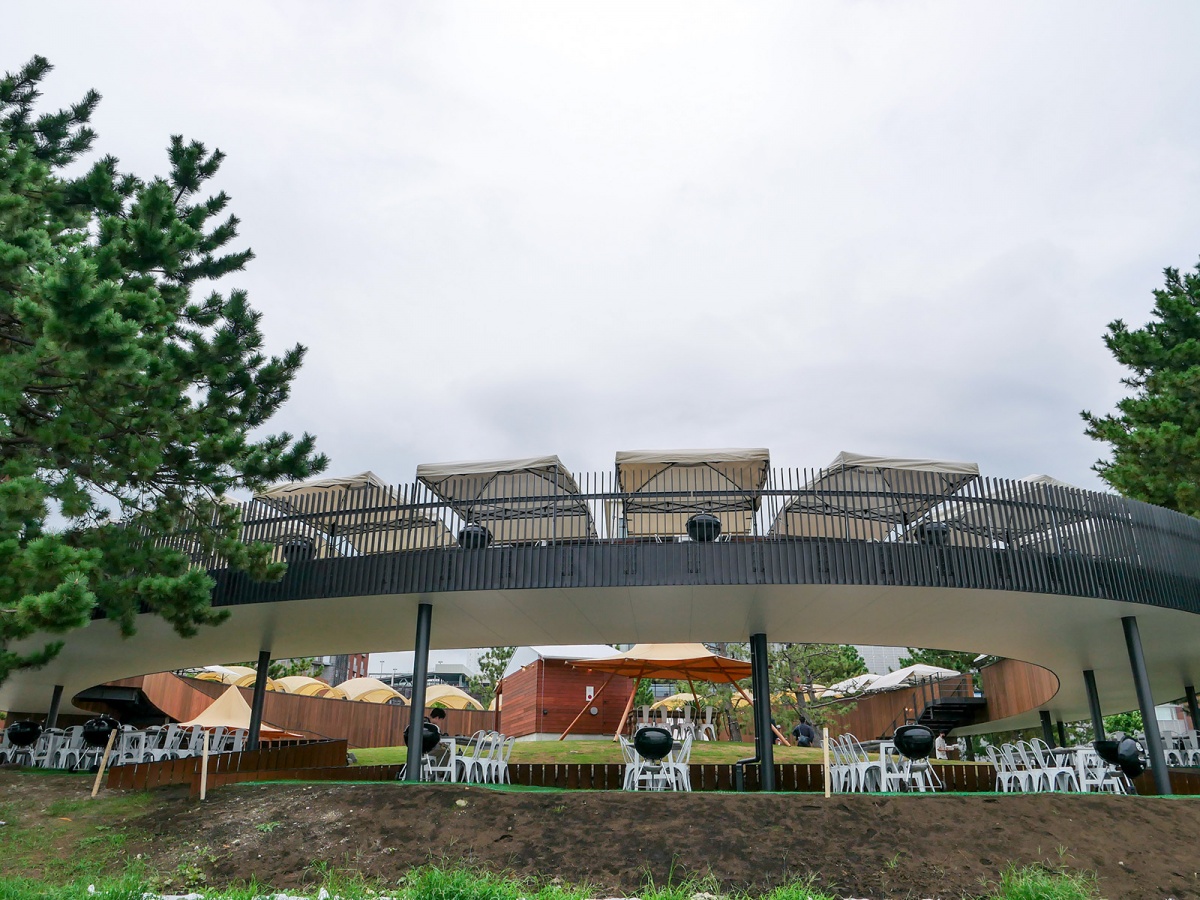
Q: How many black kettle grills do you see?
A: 10